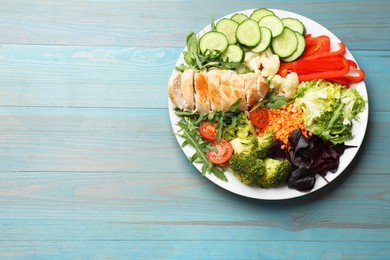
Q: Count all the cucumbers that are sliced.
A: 11